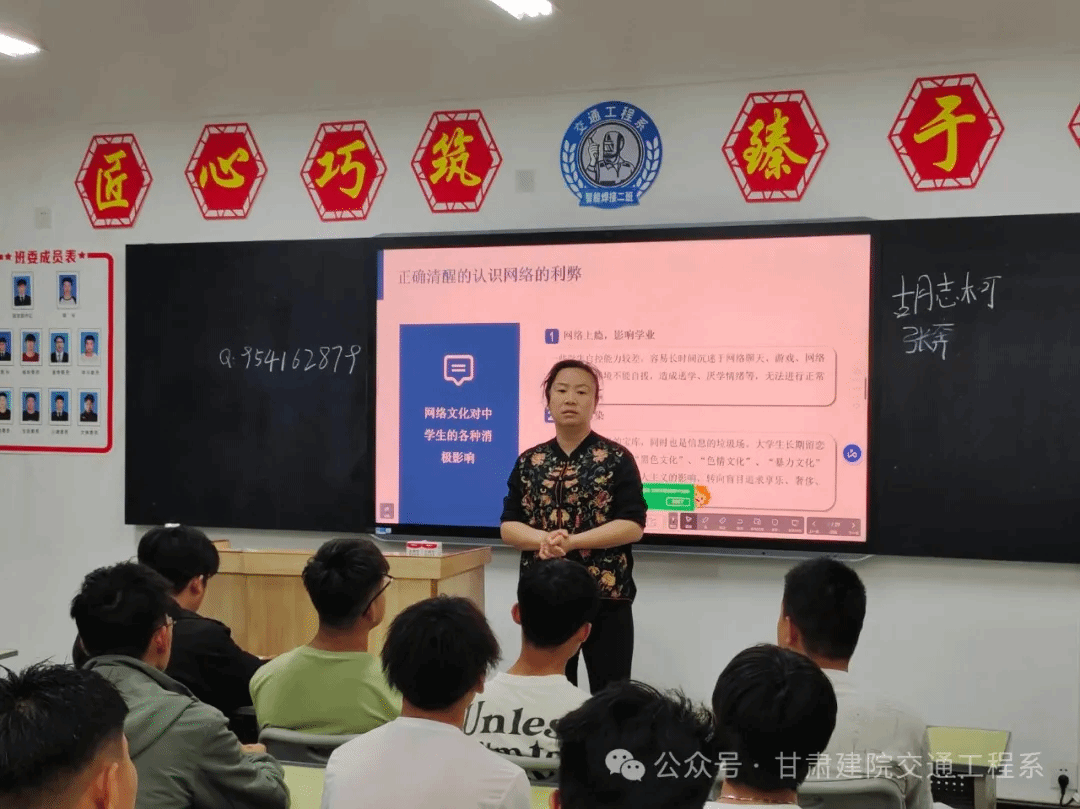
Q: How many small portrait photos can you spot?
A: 10